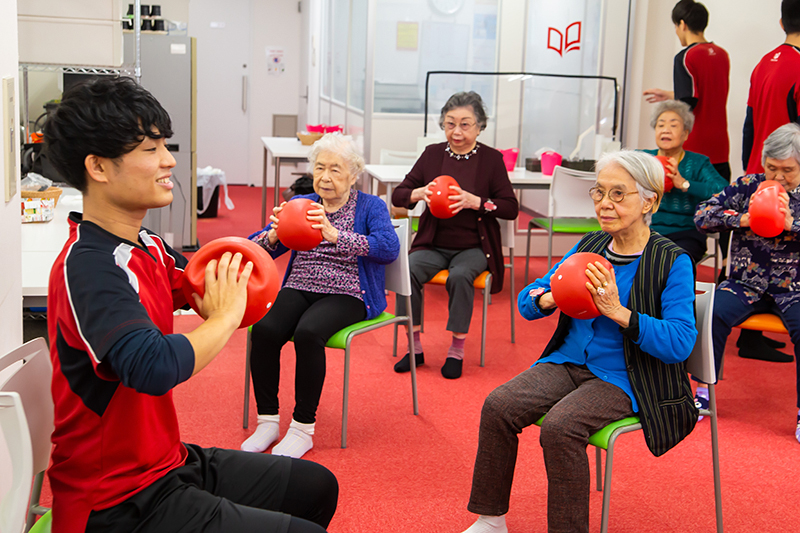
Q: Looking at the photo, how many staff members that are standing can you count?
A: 2